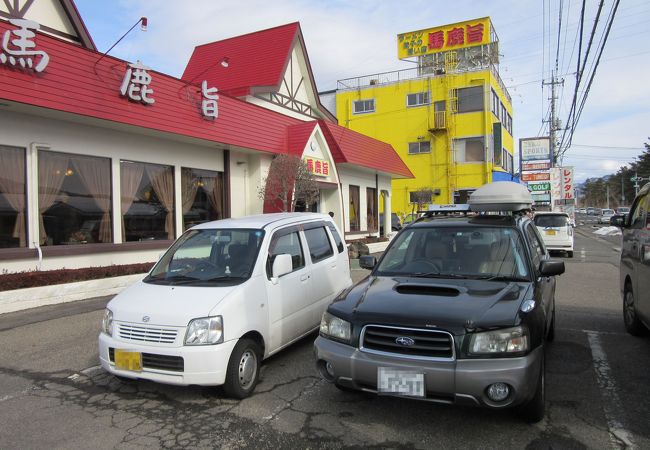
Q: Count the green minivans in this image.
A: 0